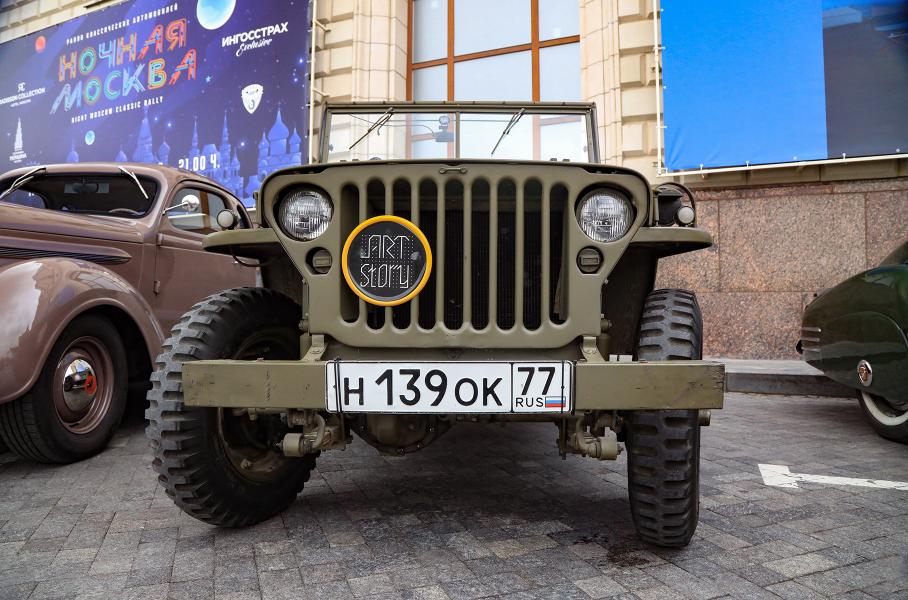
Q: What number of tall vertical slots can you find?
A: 9